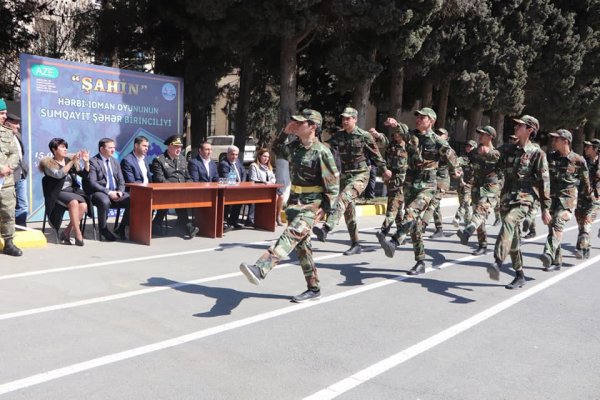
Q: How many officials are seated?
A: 7